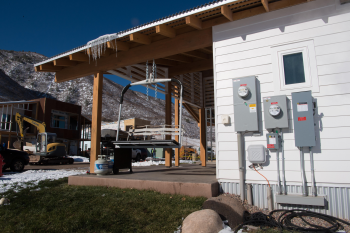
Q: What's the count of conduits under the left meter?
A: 1